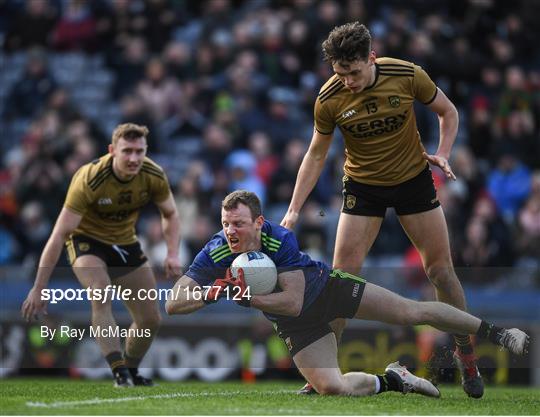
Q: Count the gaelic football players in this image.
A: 3